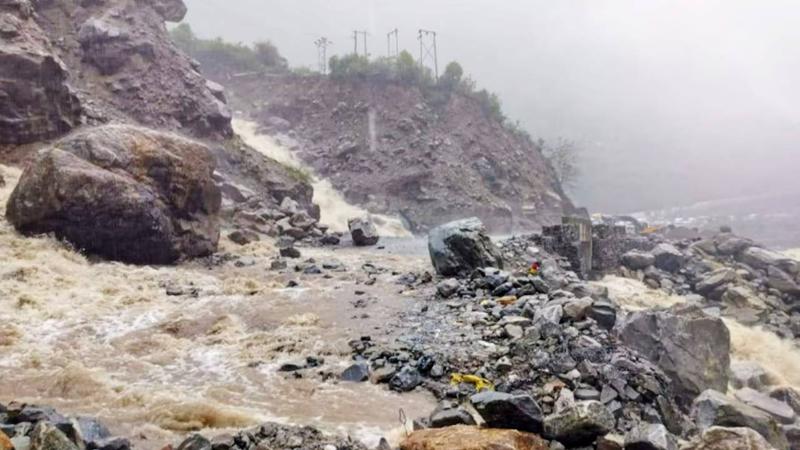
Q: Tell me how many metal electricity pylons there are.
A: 4